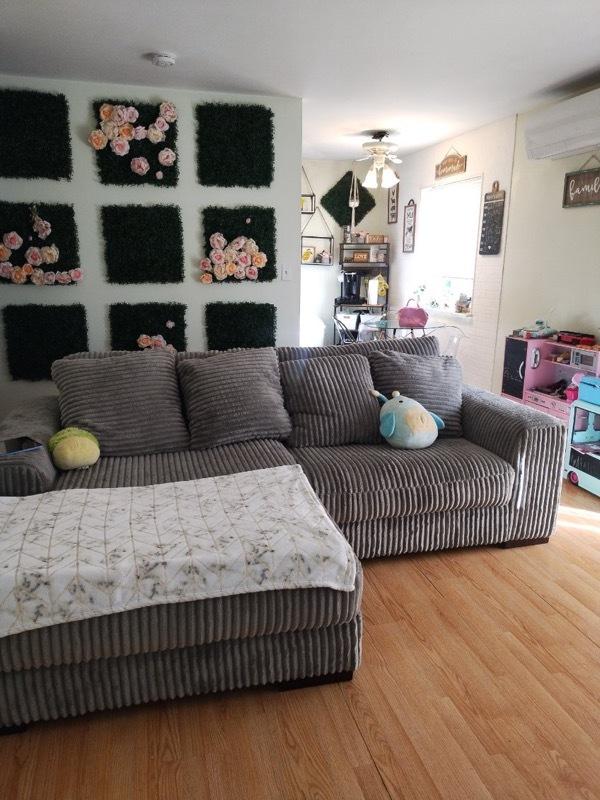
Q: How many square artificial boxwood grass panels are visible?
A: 10